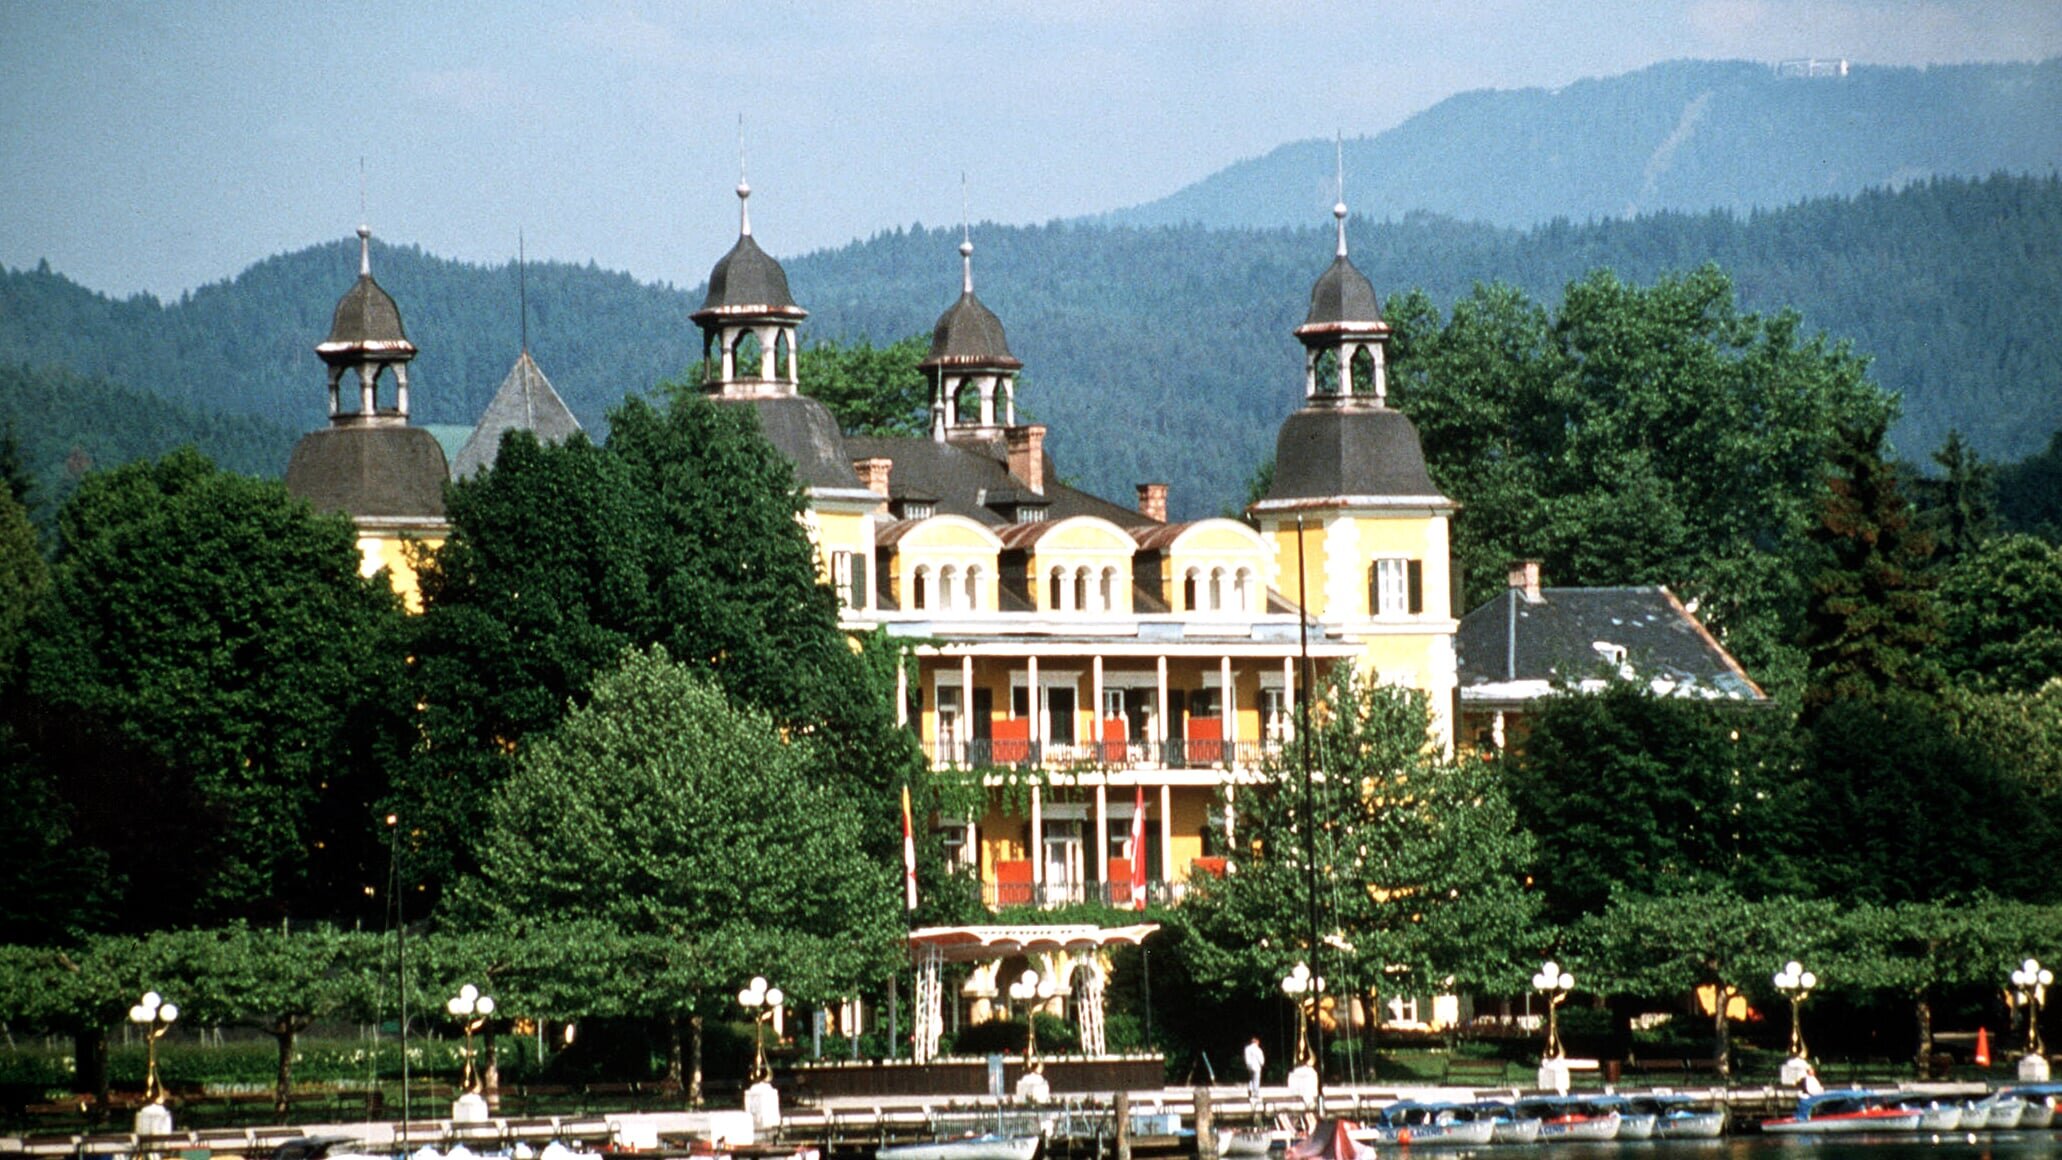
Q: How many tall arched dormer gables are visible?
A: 3